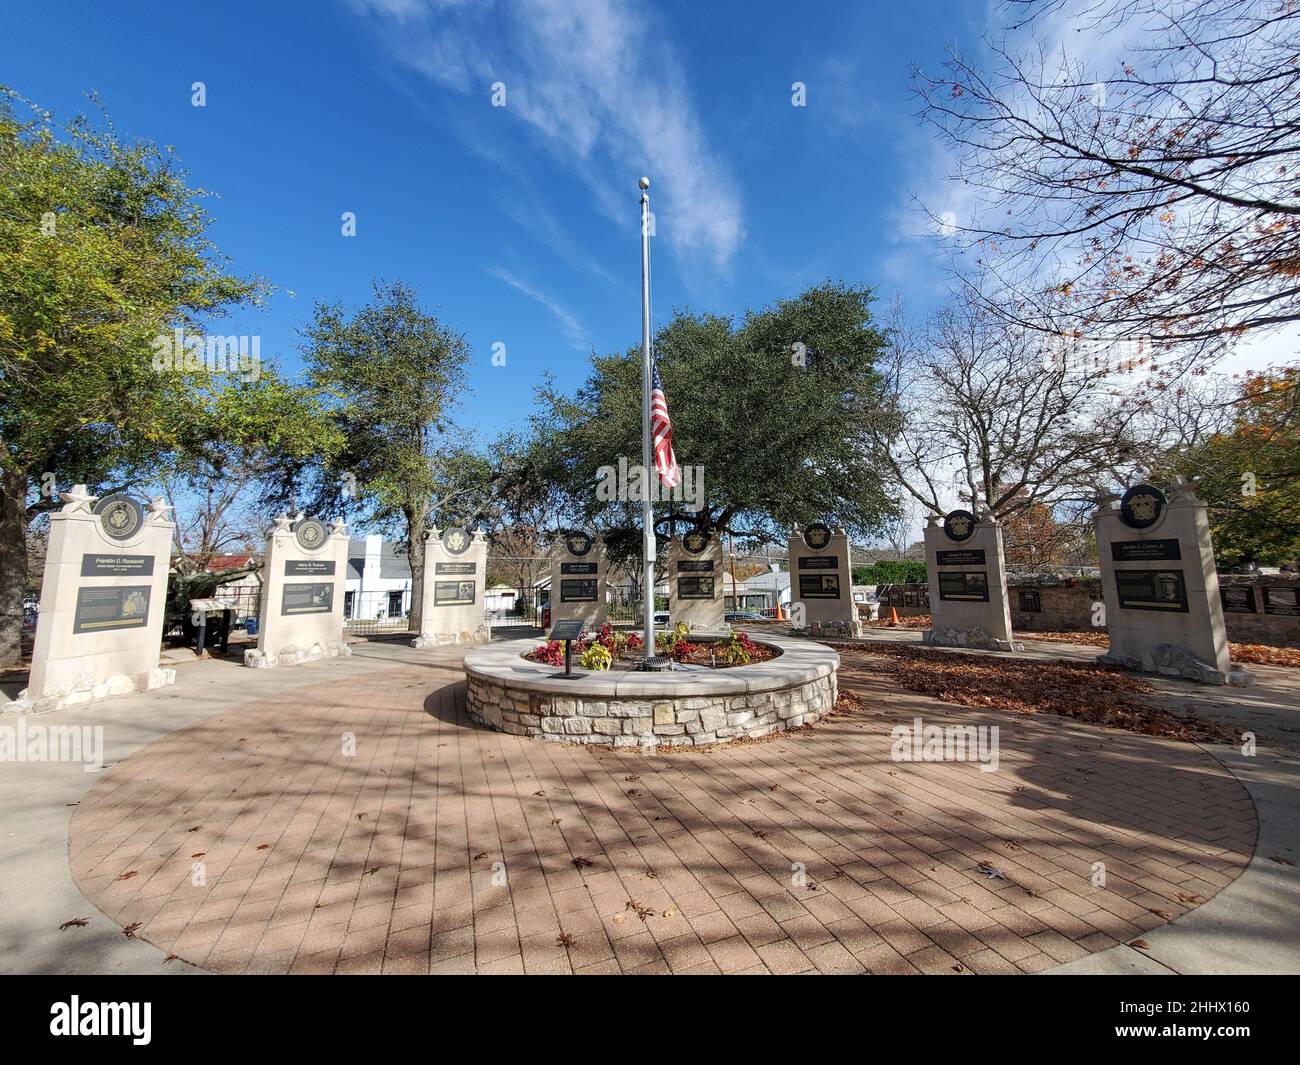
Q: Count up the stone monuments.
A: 8